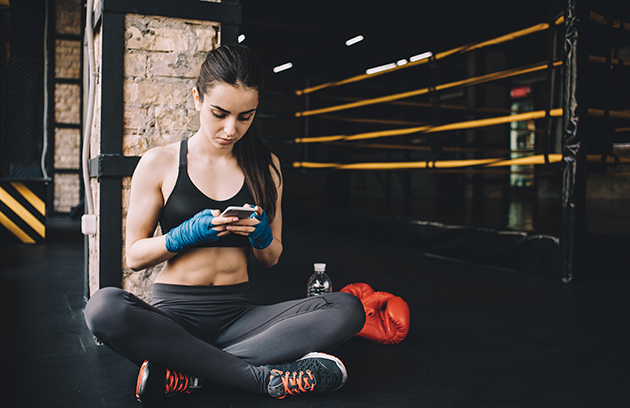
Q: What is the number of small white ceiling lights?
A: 6